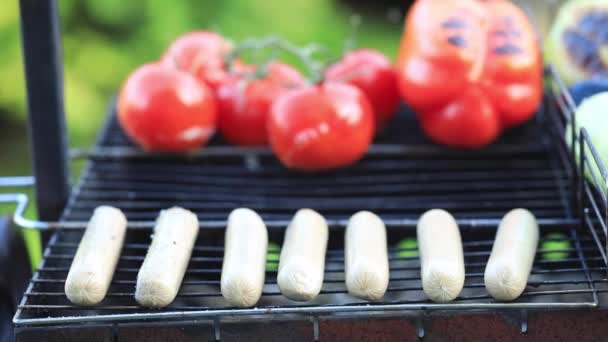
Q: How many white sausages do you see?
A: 7